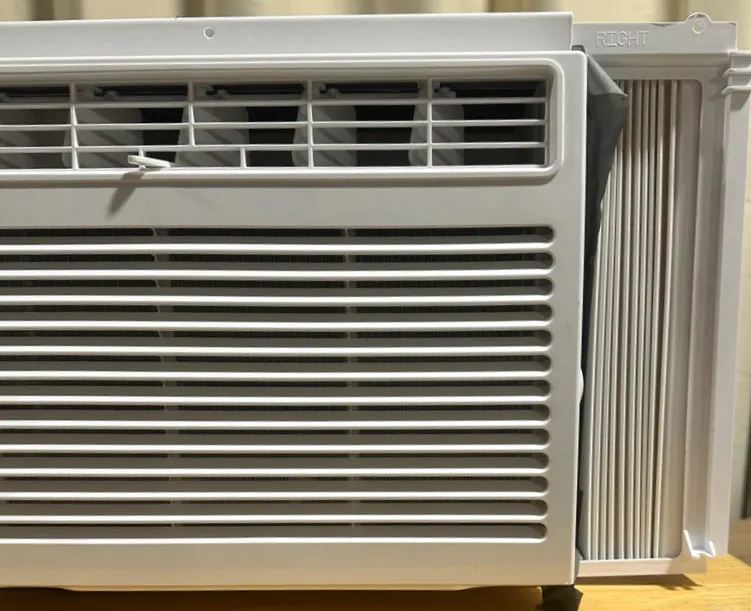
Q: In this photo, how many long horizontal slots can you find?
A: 13